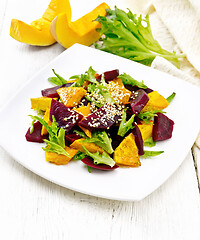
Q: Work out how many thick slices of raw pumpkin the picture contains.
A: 2